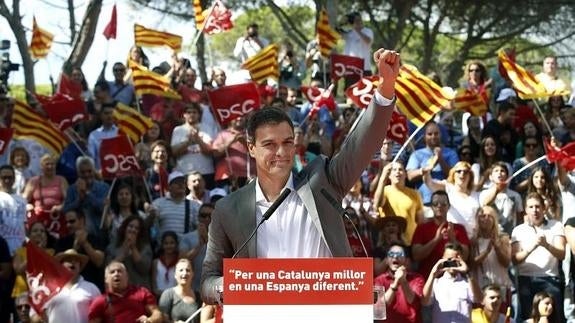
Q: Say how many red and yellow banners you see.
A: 11